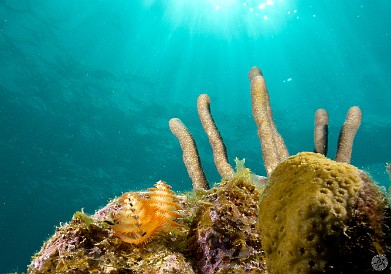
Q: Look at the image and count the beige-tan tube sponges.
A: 5